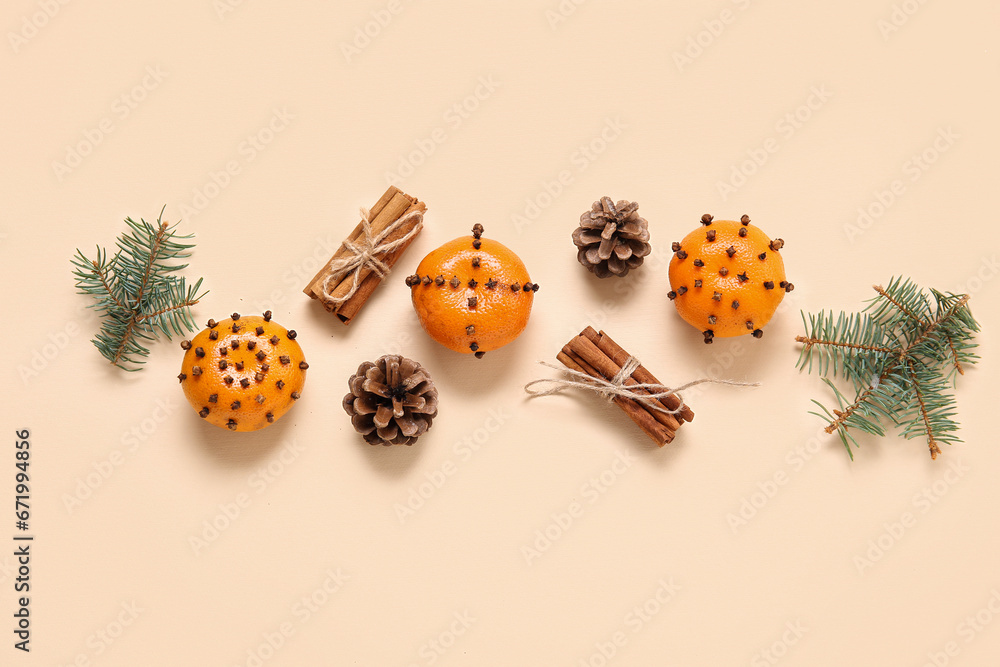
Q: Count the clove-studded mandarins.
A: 3